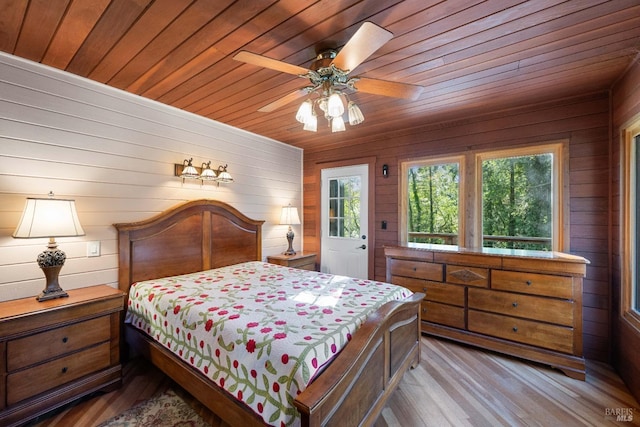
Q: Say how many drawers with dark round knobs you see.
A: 8